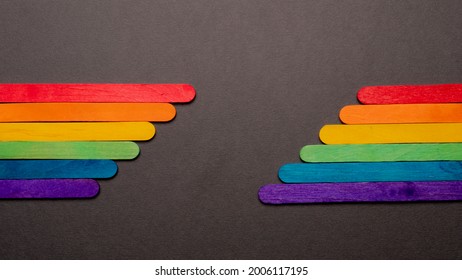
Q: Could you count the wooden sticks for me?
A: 12